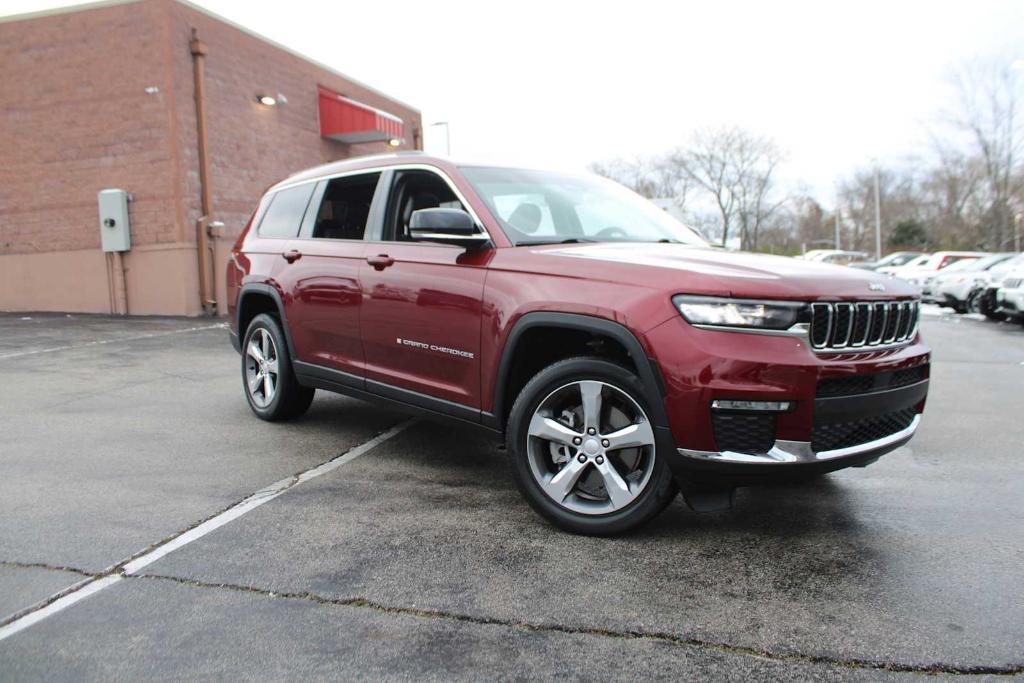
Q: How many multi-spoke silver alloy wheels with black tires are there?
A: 2